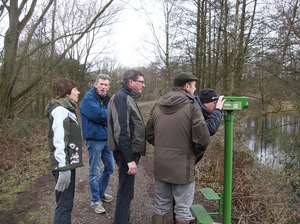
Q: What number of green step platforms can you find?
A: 2